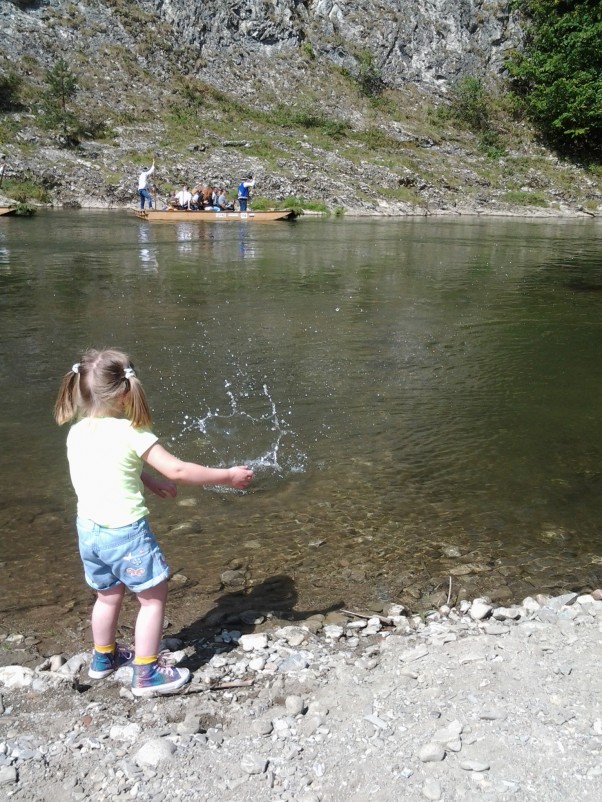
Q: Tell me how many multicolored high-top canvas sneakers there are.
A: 2